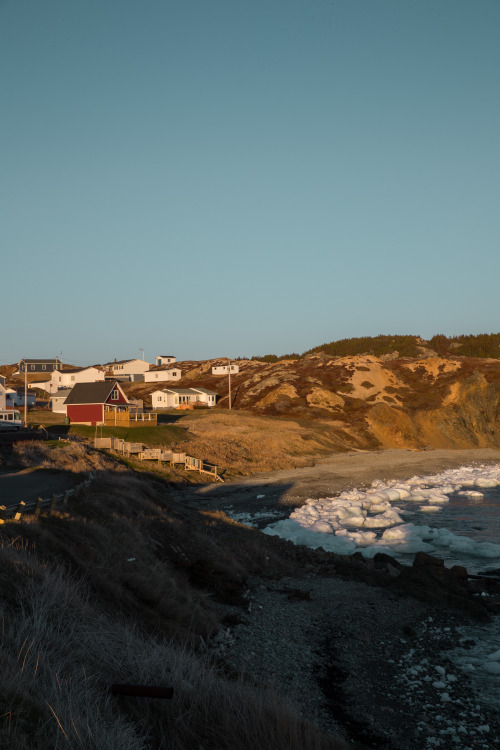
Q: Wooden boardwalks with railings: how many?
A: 1